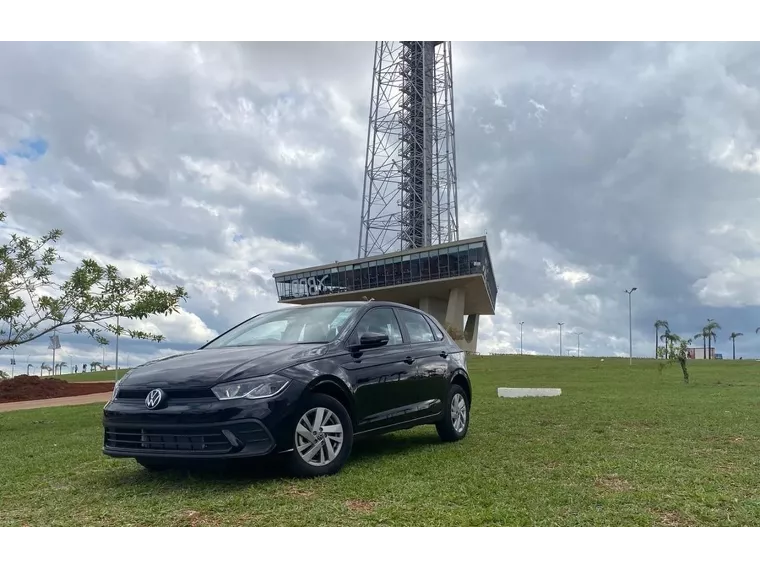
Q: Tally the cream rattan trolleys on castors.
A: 0